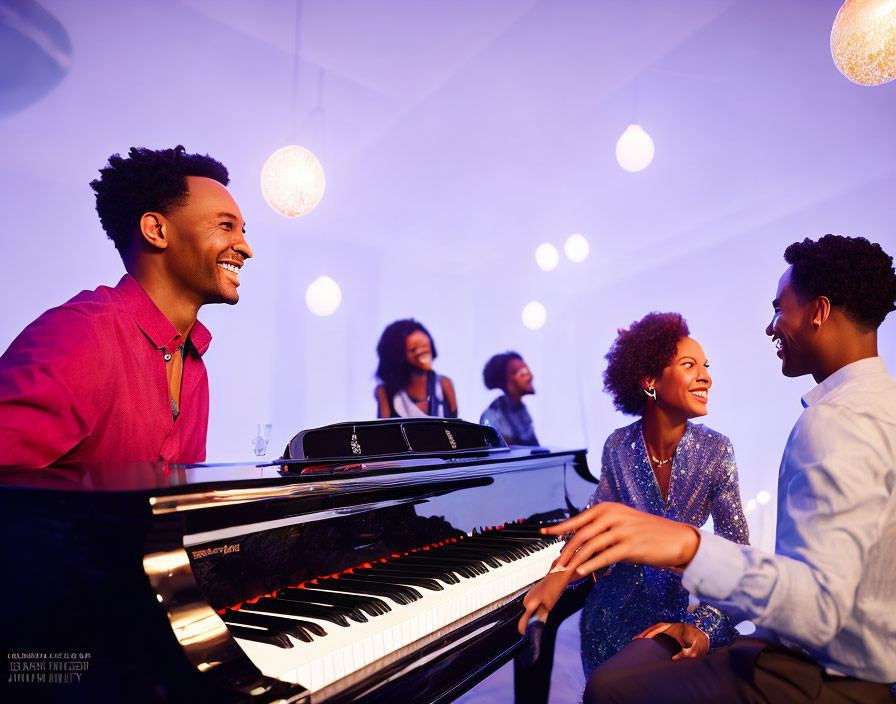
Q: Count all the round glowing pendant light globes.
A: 7